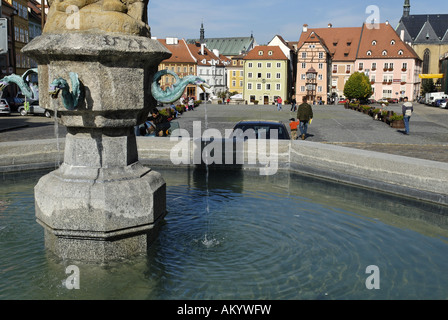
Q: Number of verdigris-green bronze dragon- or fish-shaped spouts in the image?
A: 3